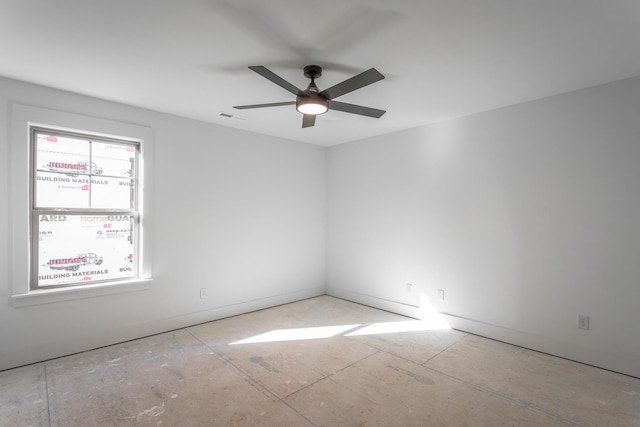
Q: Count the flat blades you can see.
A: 5